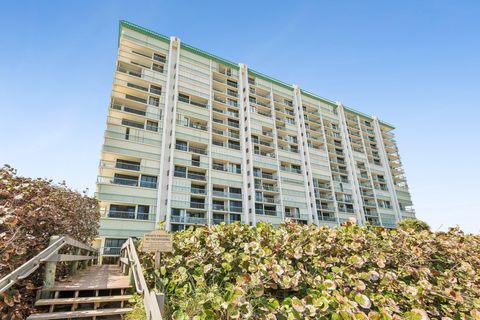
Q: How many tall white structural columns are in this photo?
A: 5